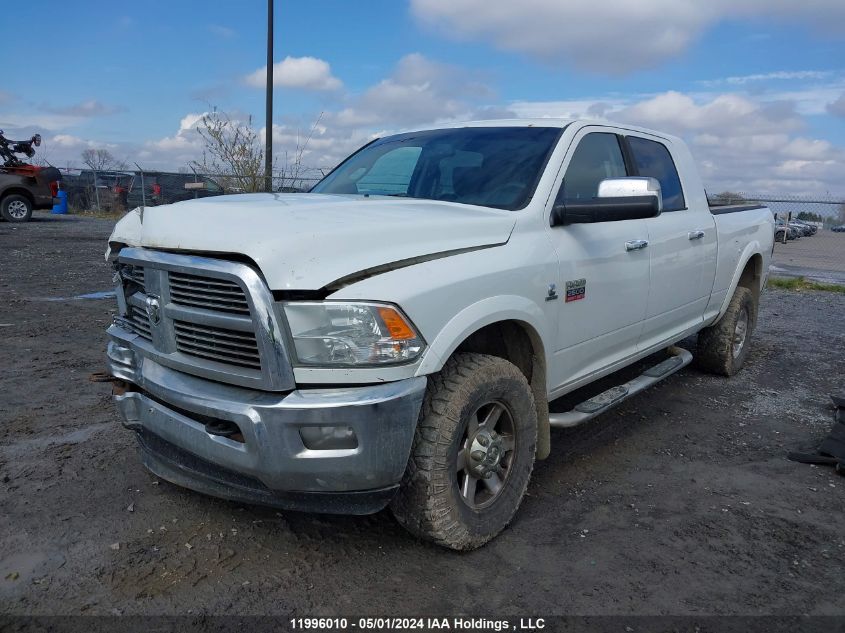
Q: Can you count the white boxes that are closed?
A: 0